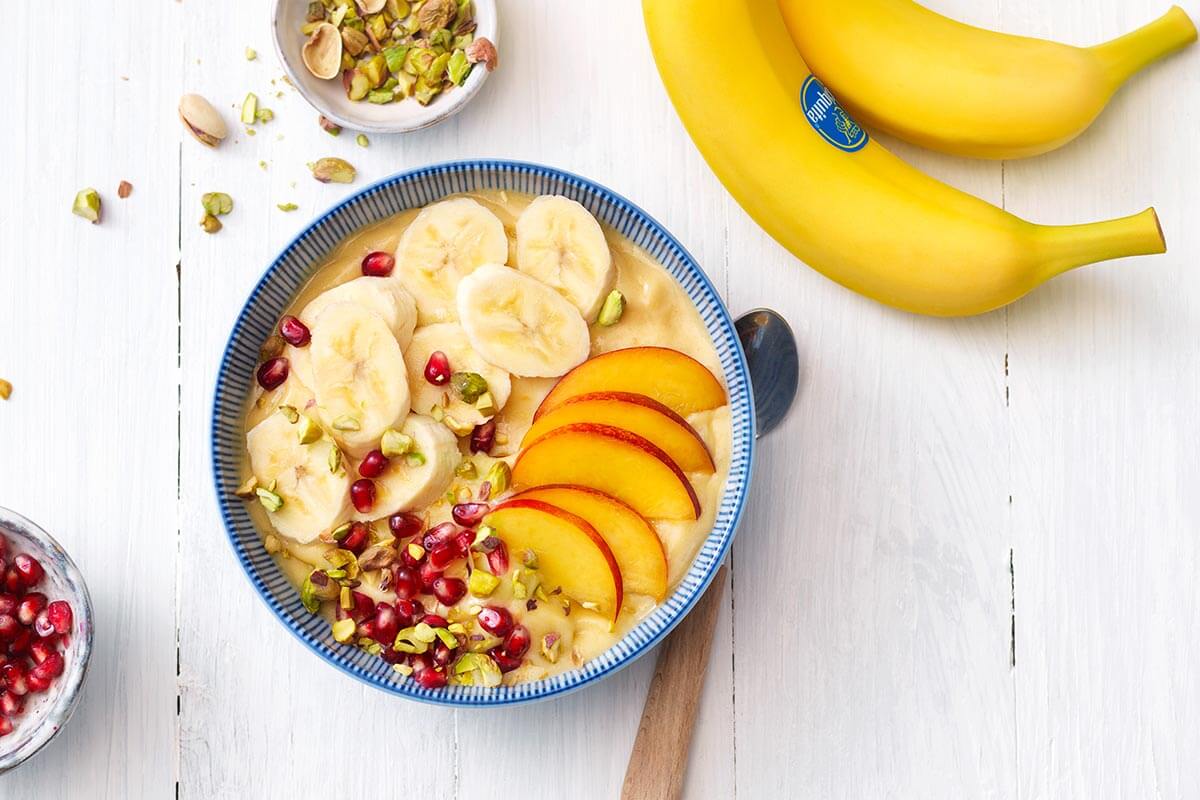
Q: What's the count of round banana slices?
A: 8